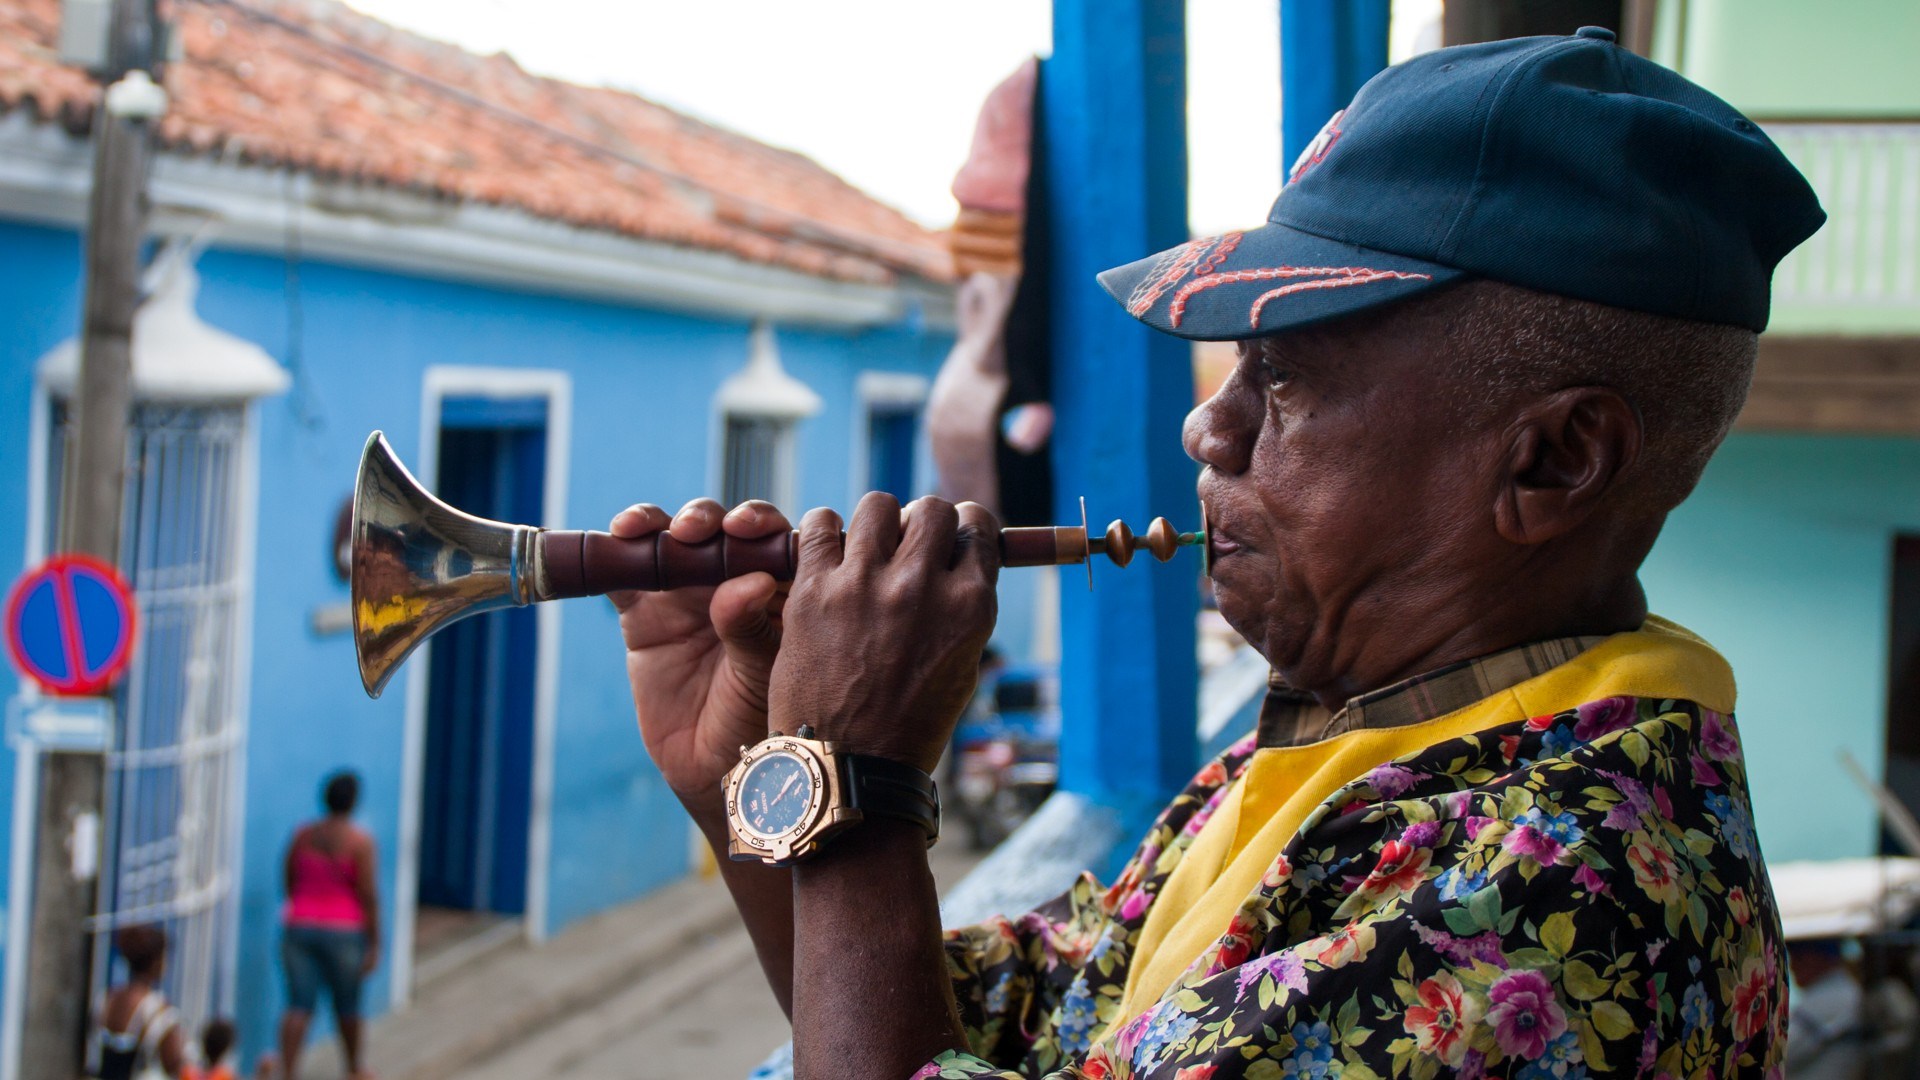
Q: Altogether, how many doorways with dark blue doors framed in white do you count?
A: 2